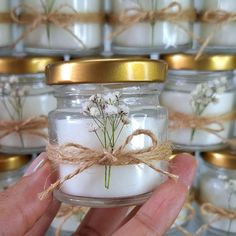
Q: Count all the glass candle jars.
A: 11